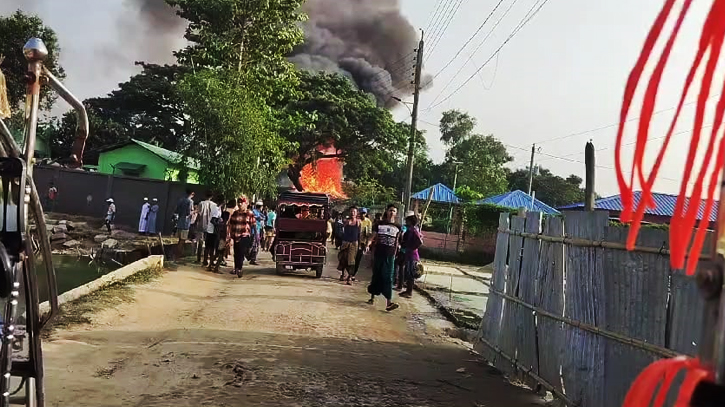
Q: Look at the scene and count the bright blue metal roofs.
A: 3